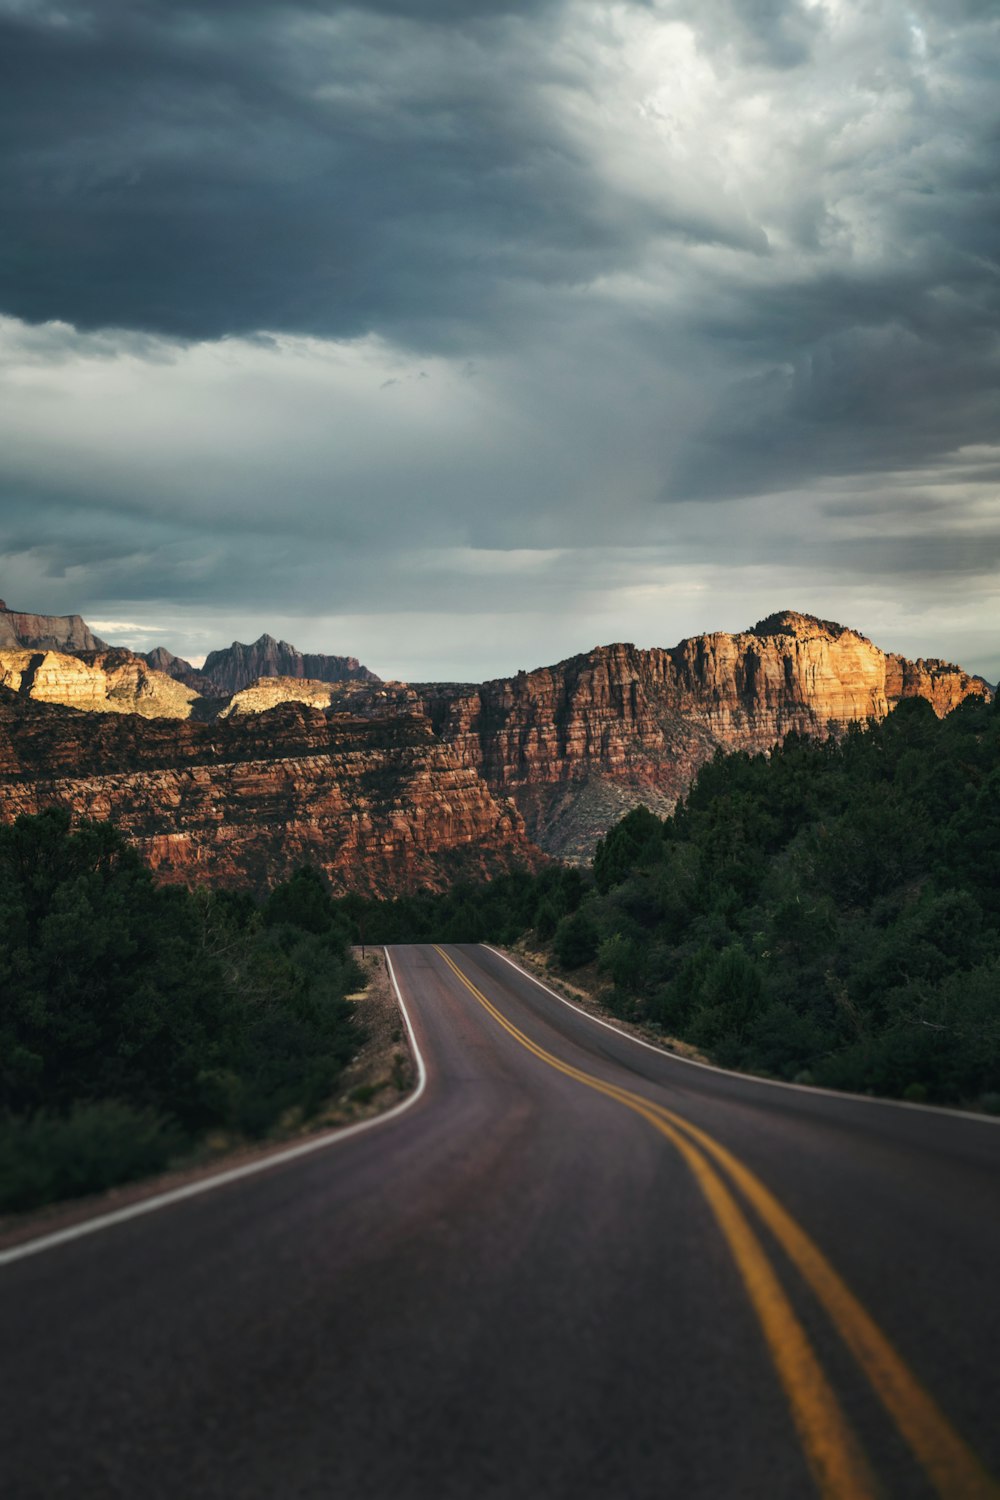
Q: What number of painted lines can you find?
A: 4